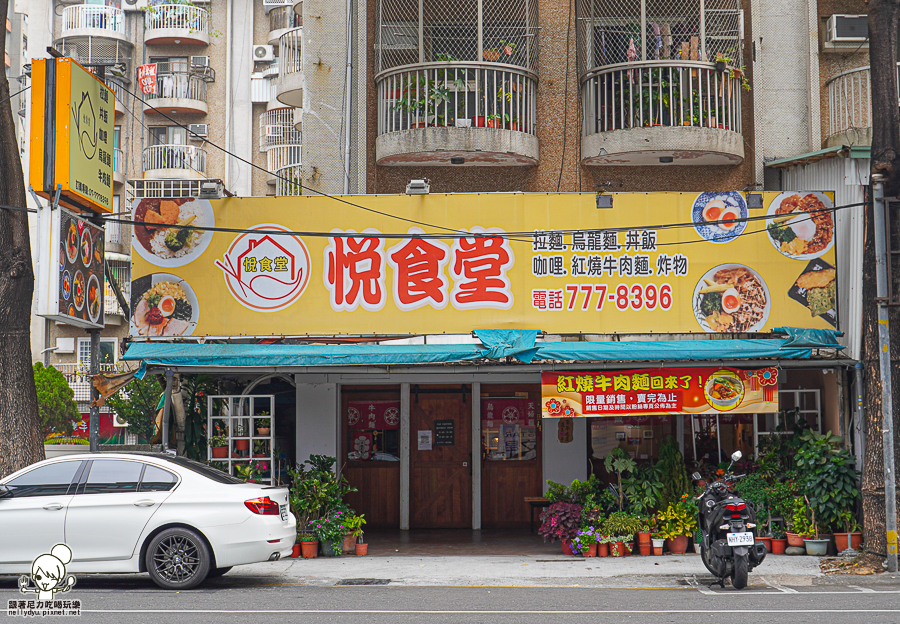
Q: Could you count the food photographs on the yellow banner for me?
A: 6